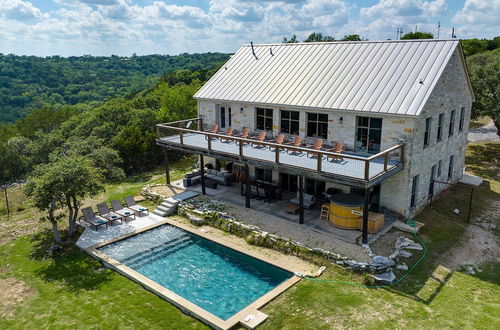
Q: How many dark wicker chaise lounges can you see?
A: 4